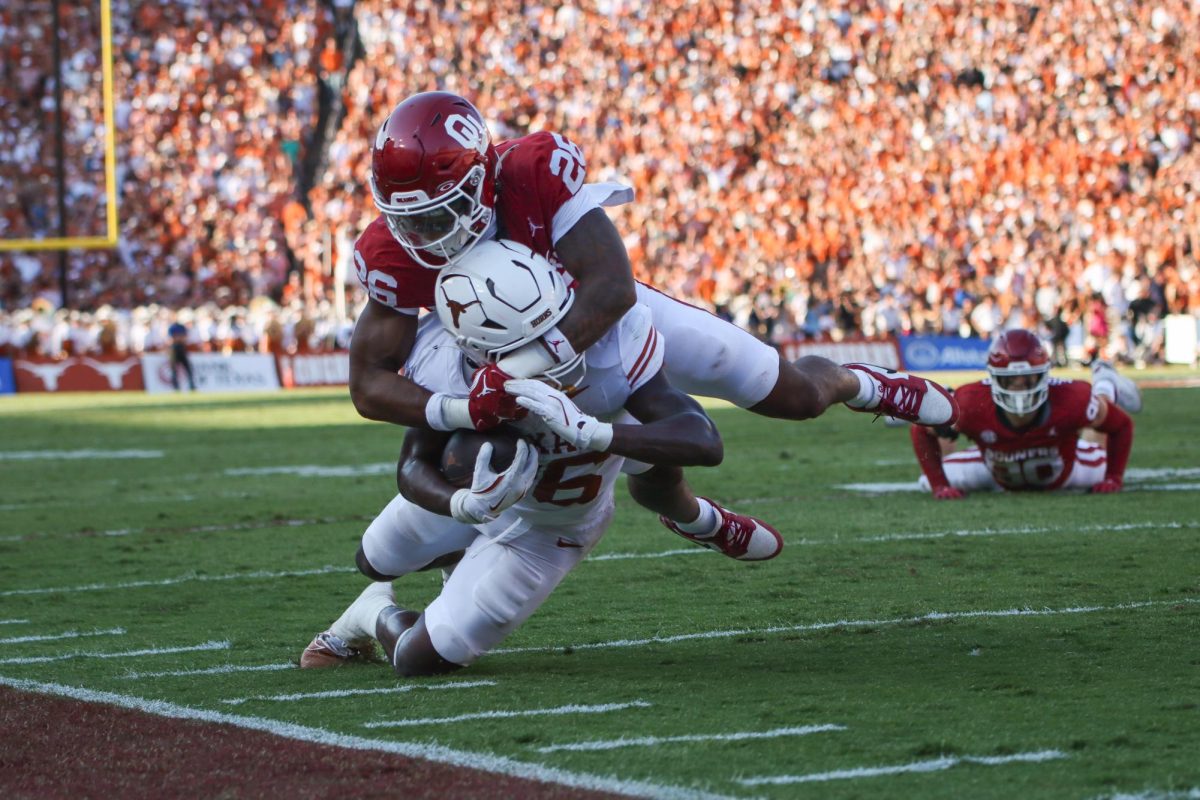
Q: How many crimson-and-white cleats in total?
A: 2